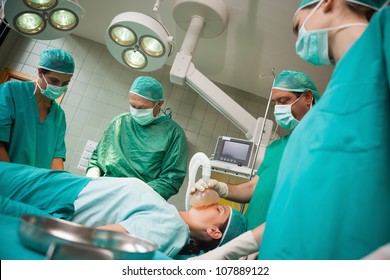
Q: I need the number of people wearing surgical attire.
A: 4